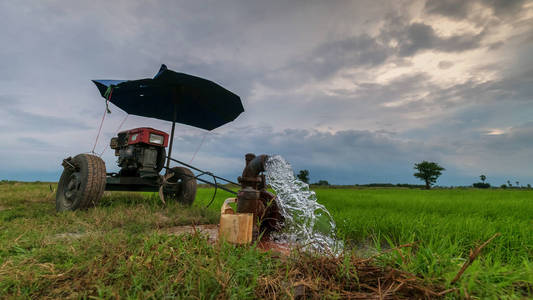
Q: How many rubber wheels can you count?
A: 2